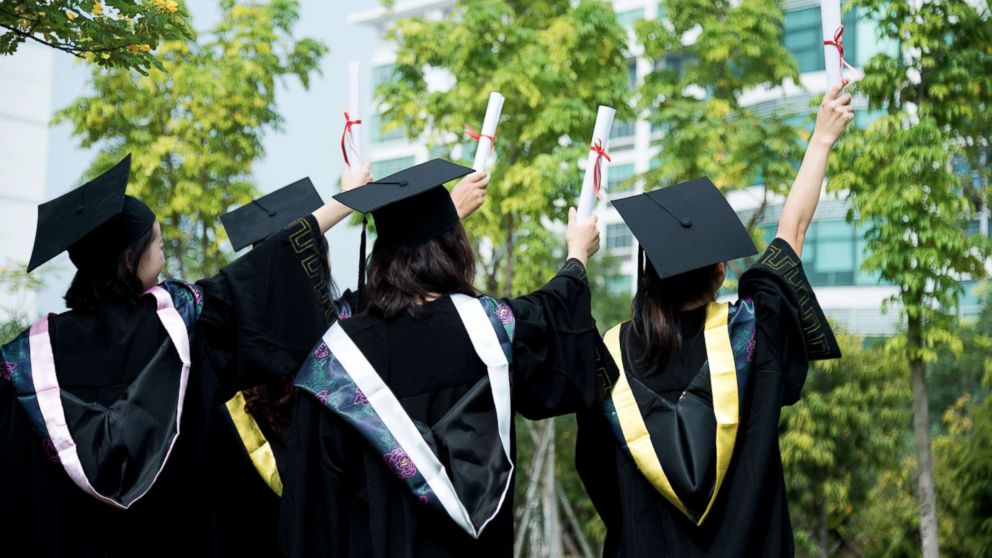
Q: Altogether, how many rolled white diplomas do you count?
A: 4